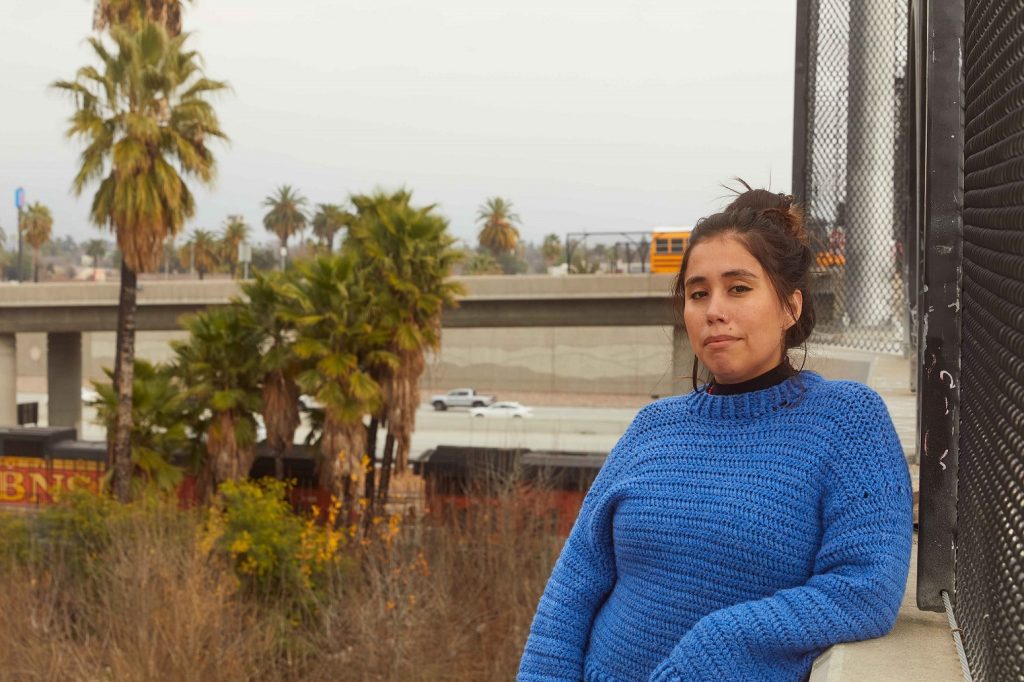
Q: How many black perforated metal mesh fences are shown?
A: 2